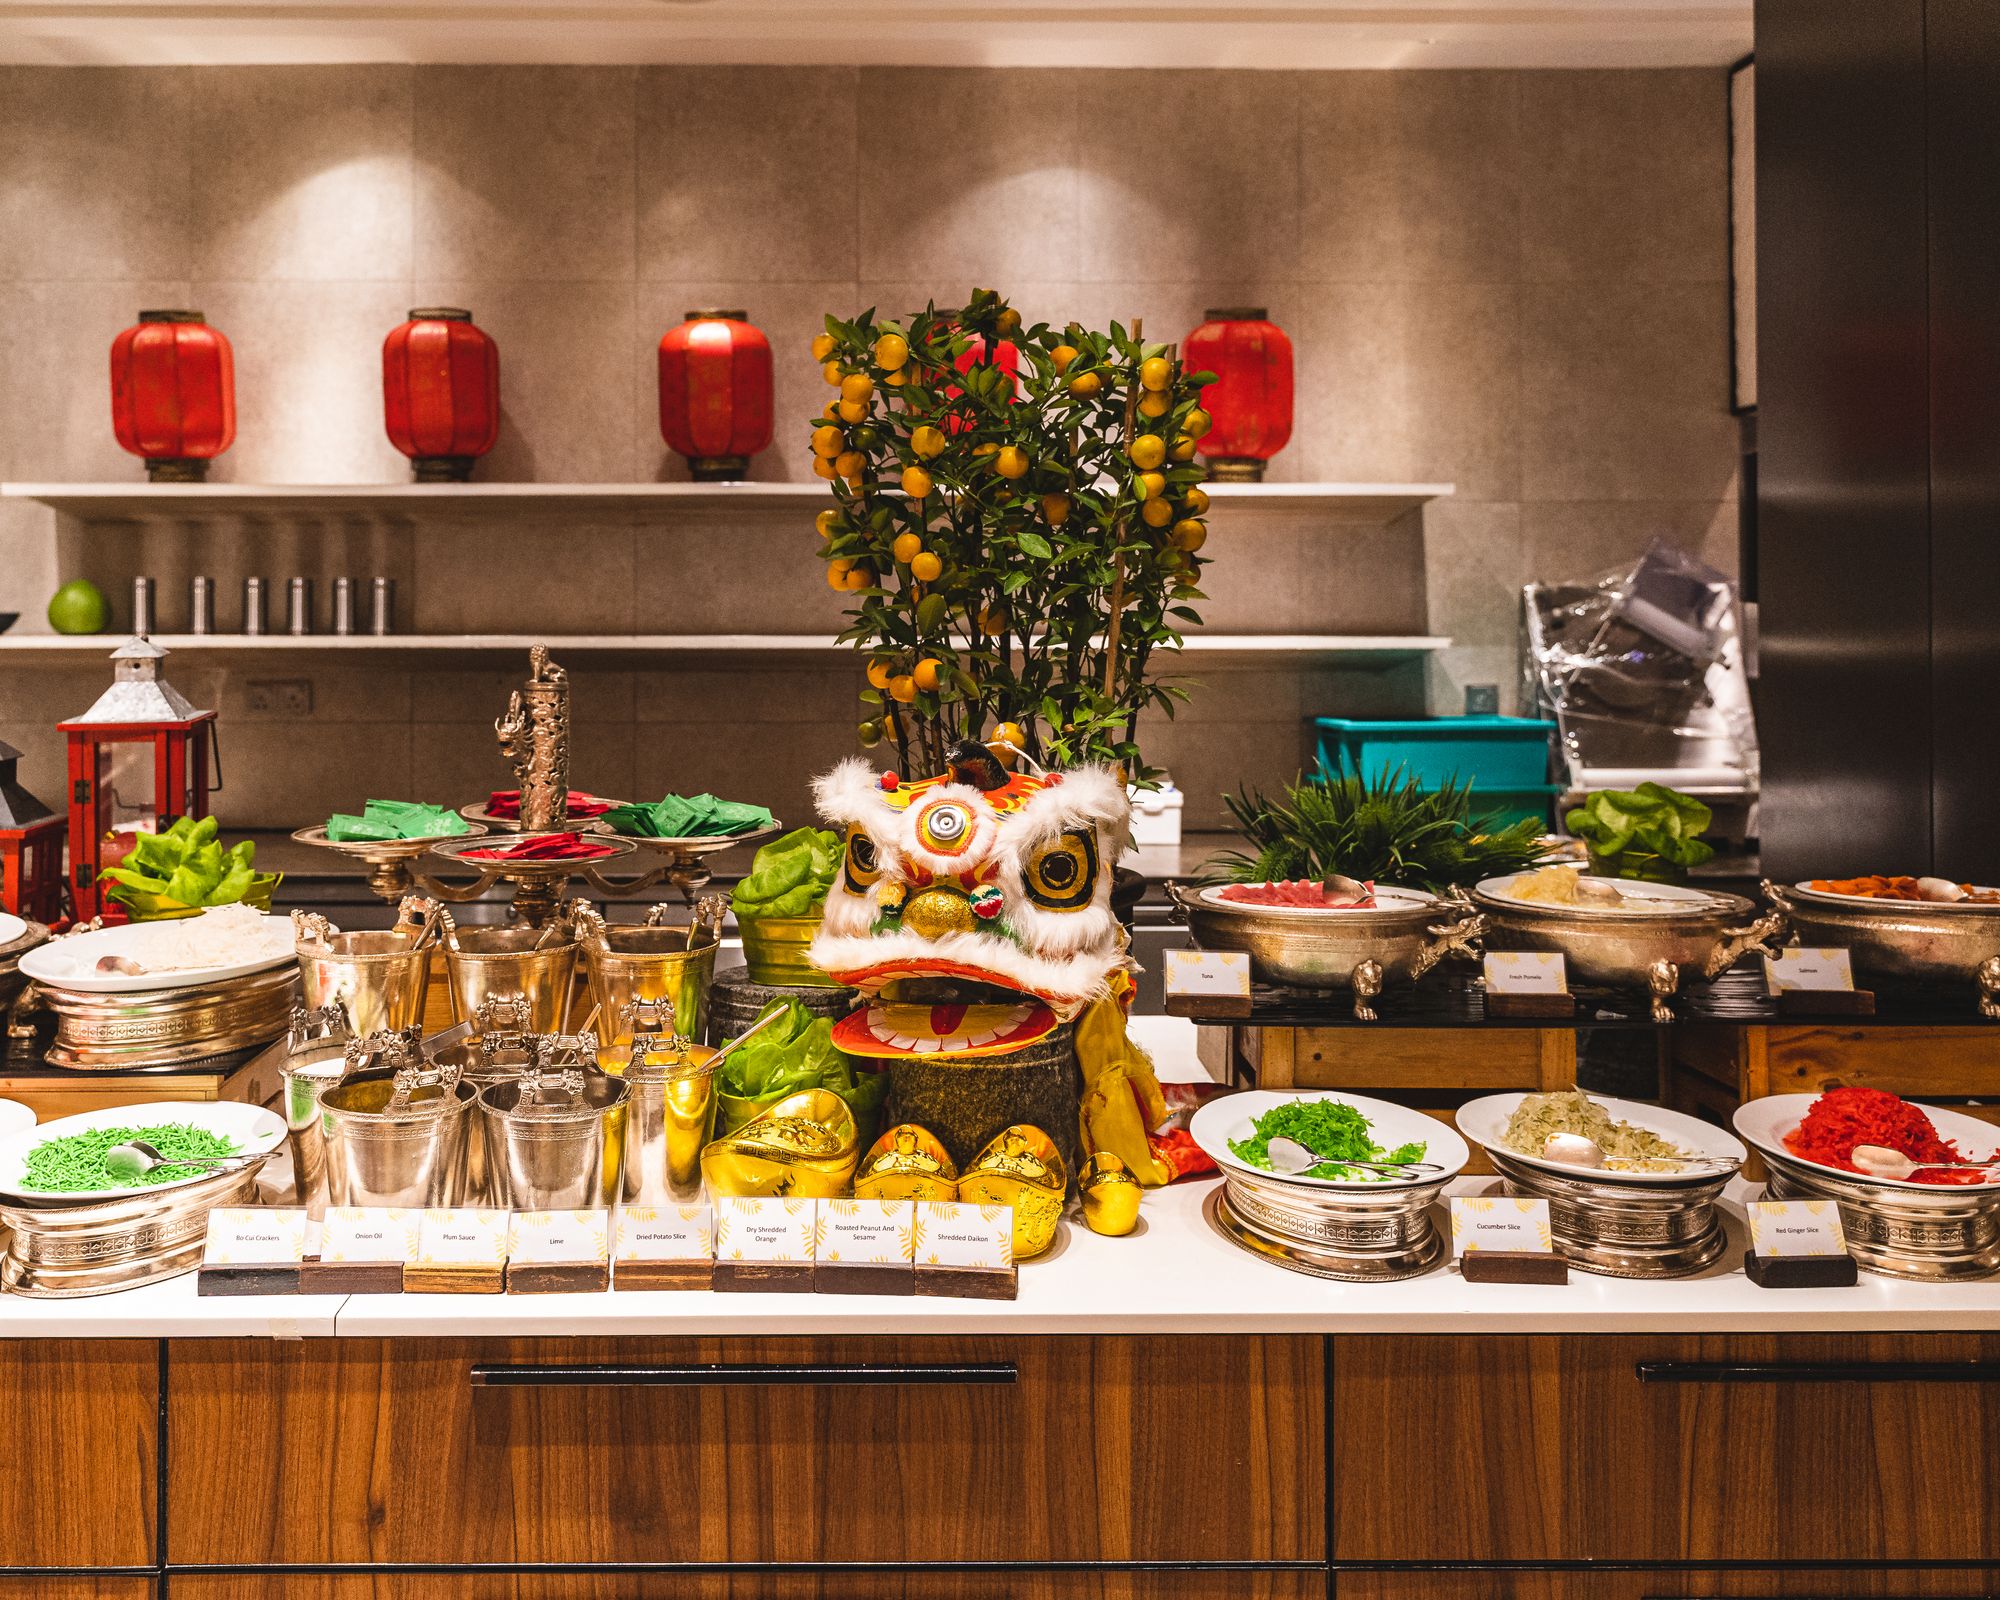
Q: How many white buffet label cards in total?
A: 13